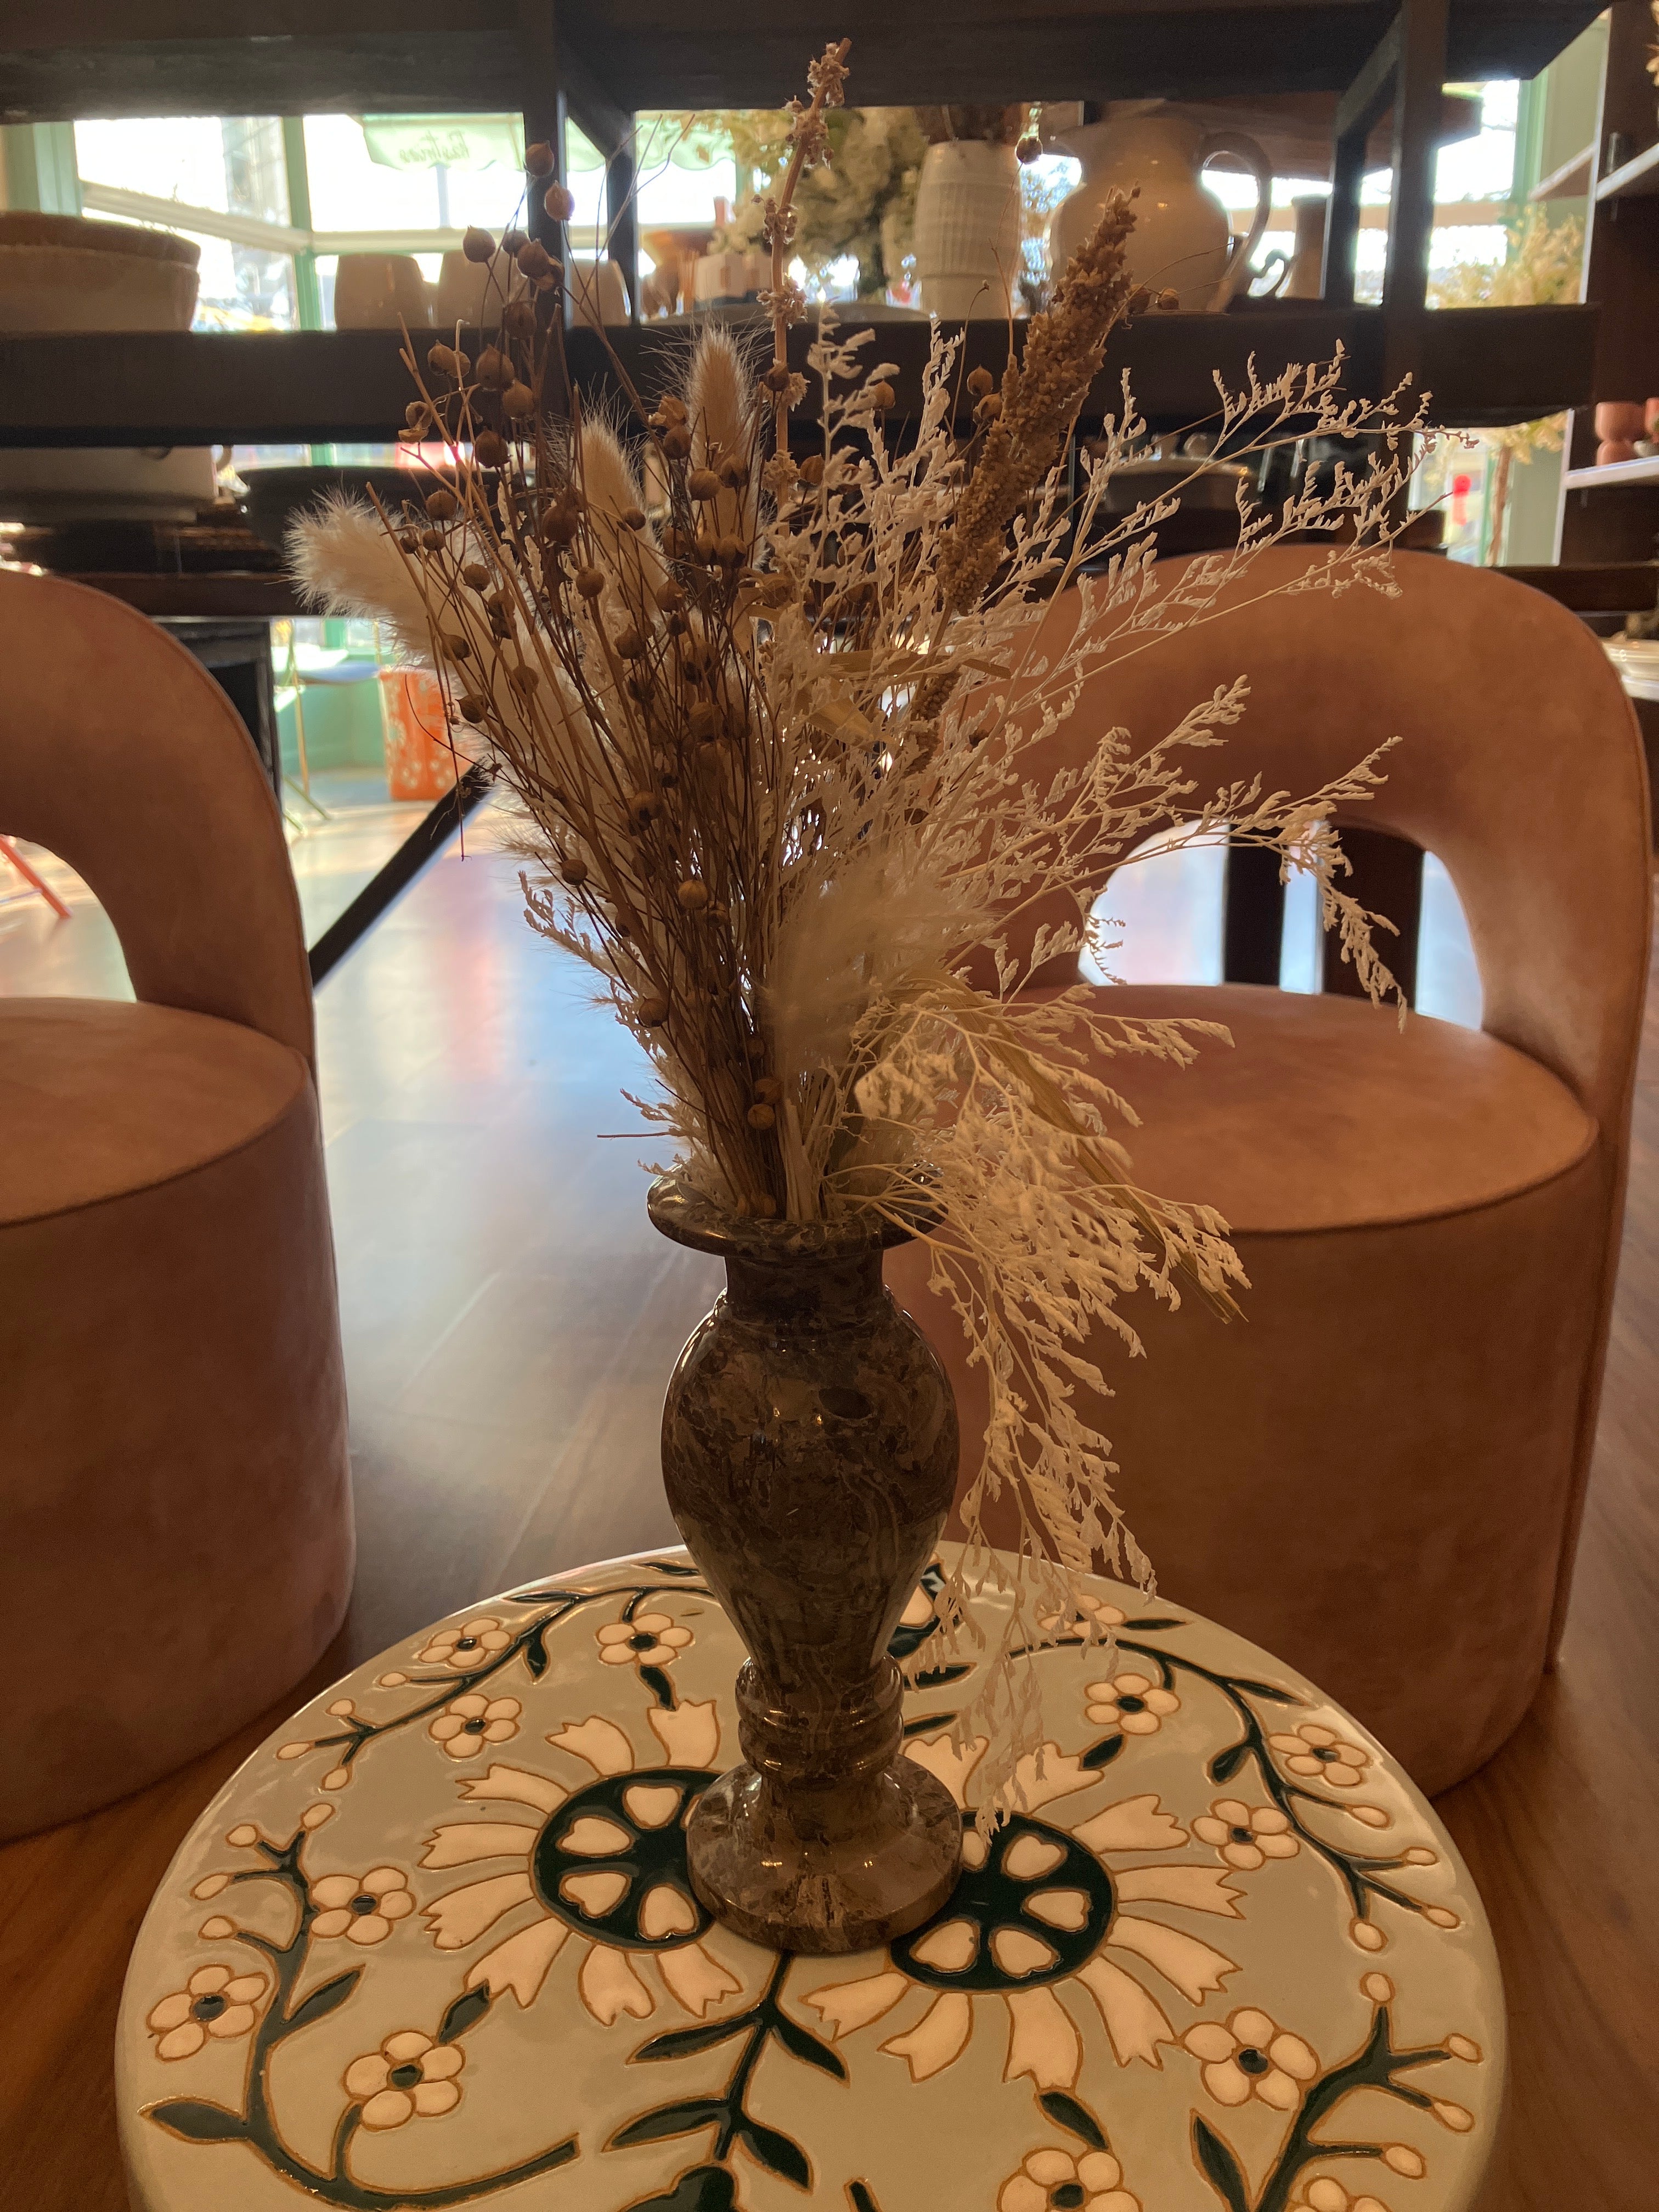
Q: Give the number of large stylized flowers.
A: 2